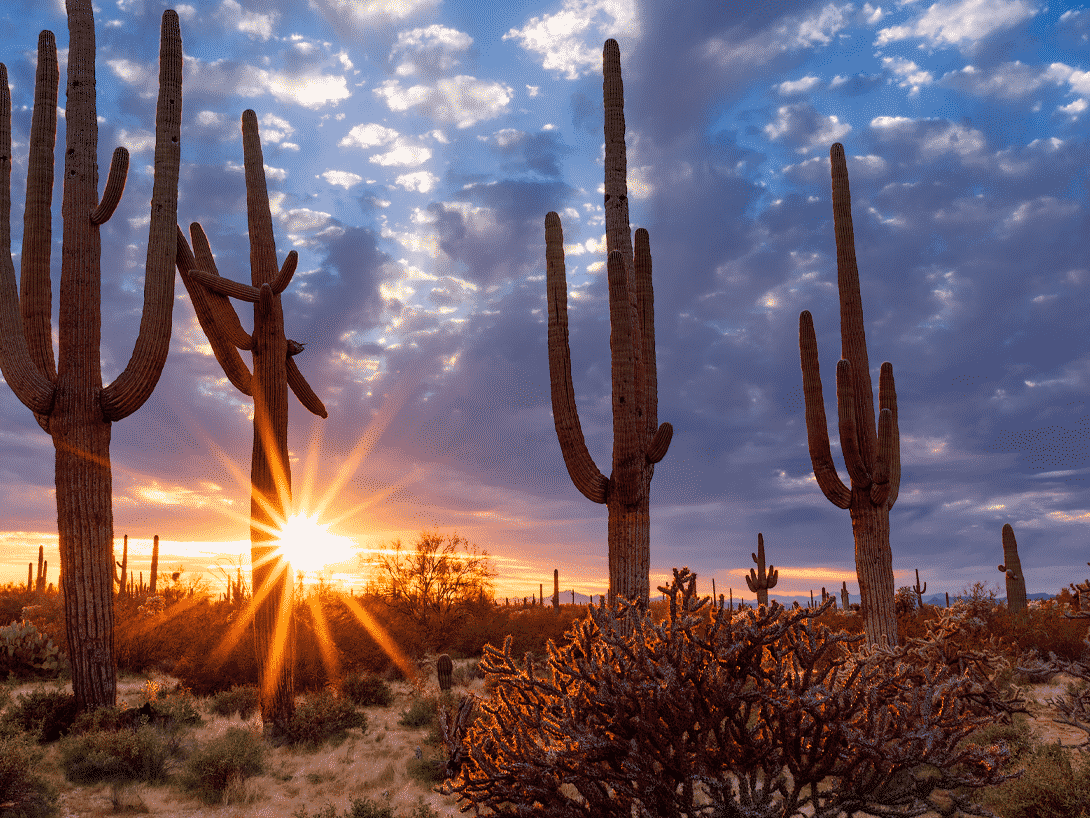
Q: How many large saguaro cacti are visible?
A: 4